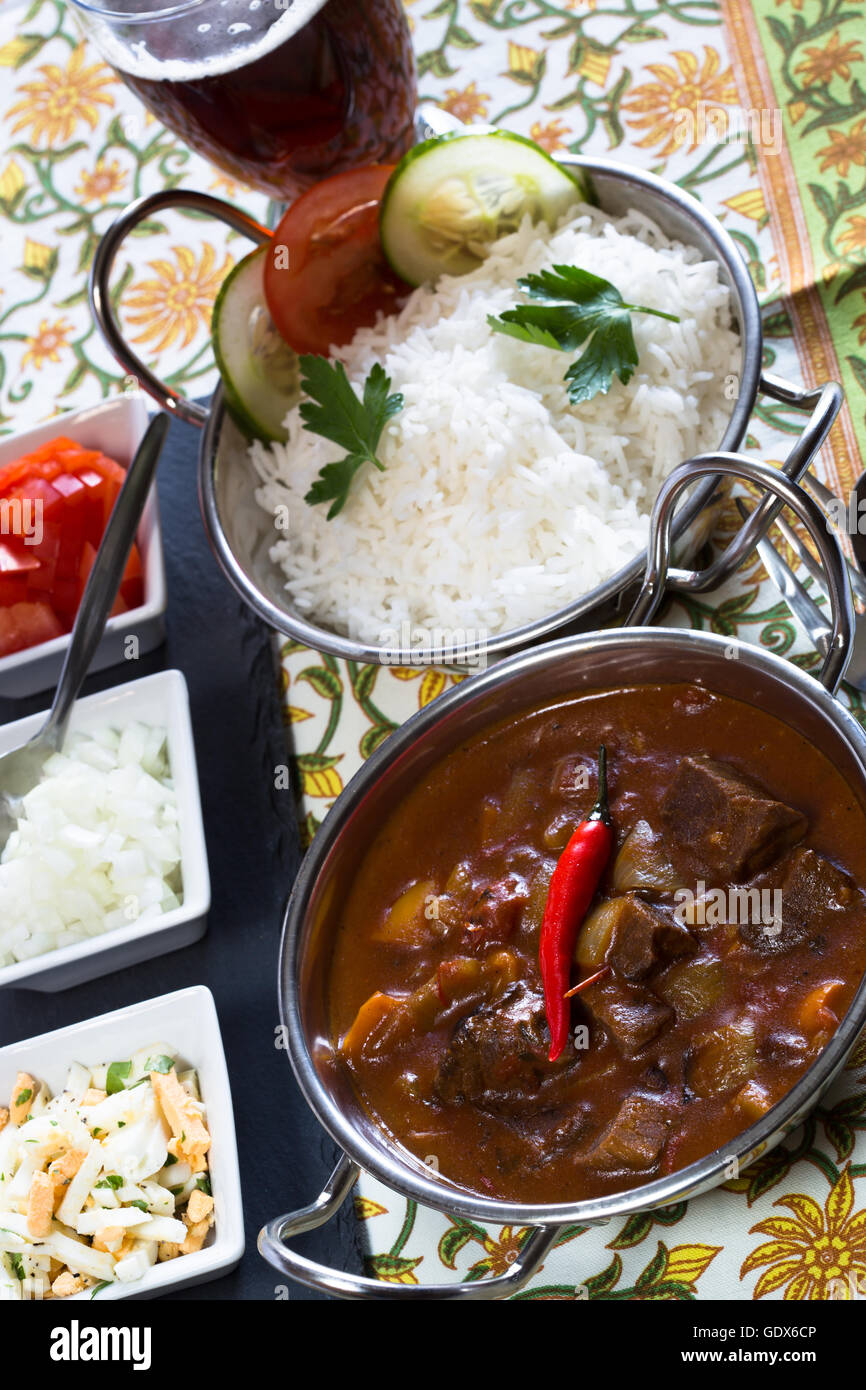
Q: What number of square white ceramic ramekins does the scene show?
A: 3